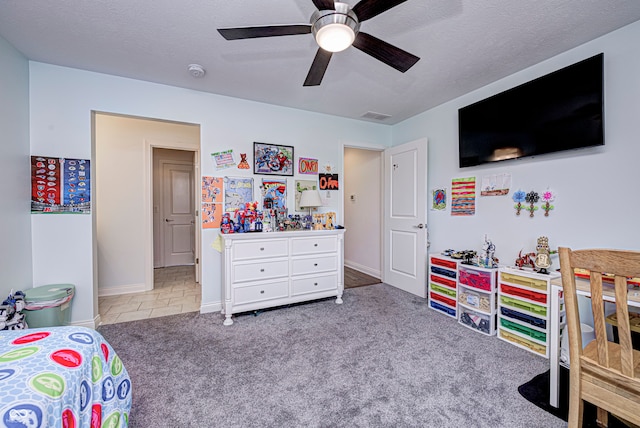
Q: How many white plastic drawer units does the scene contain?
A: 3